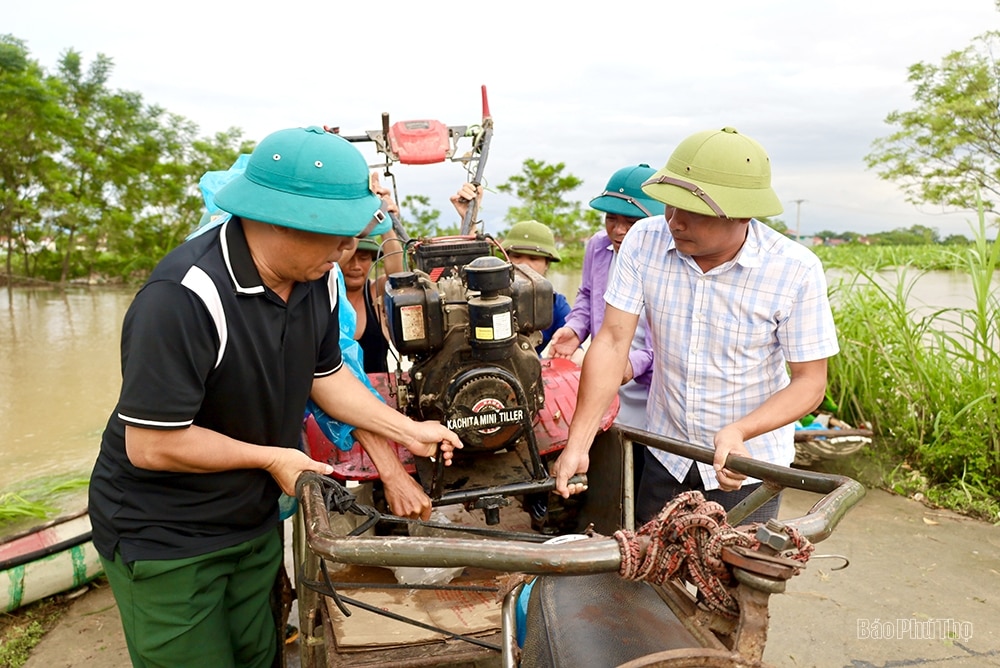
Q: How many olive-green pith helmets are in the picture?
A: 2